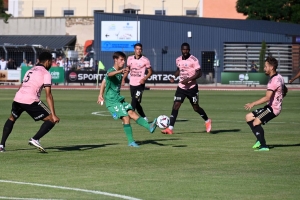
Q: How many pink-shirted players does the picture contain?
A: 4